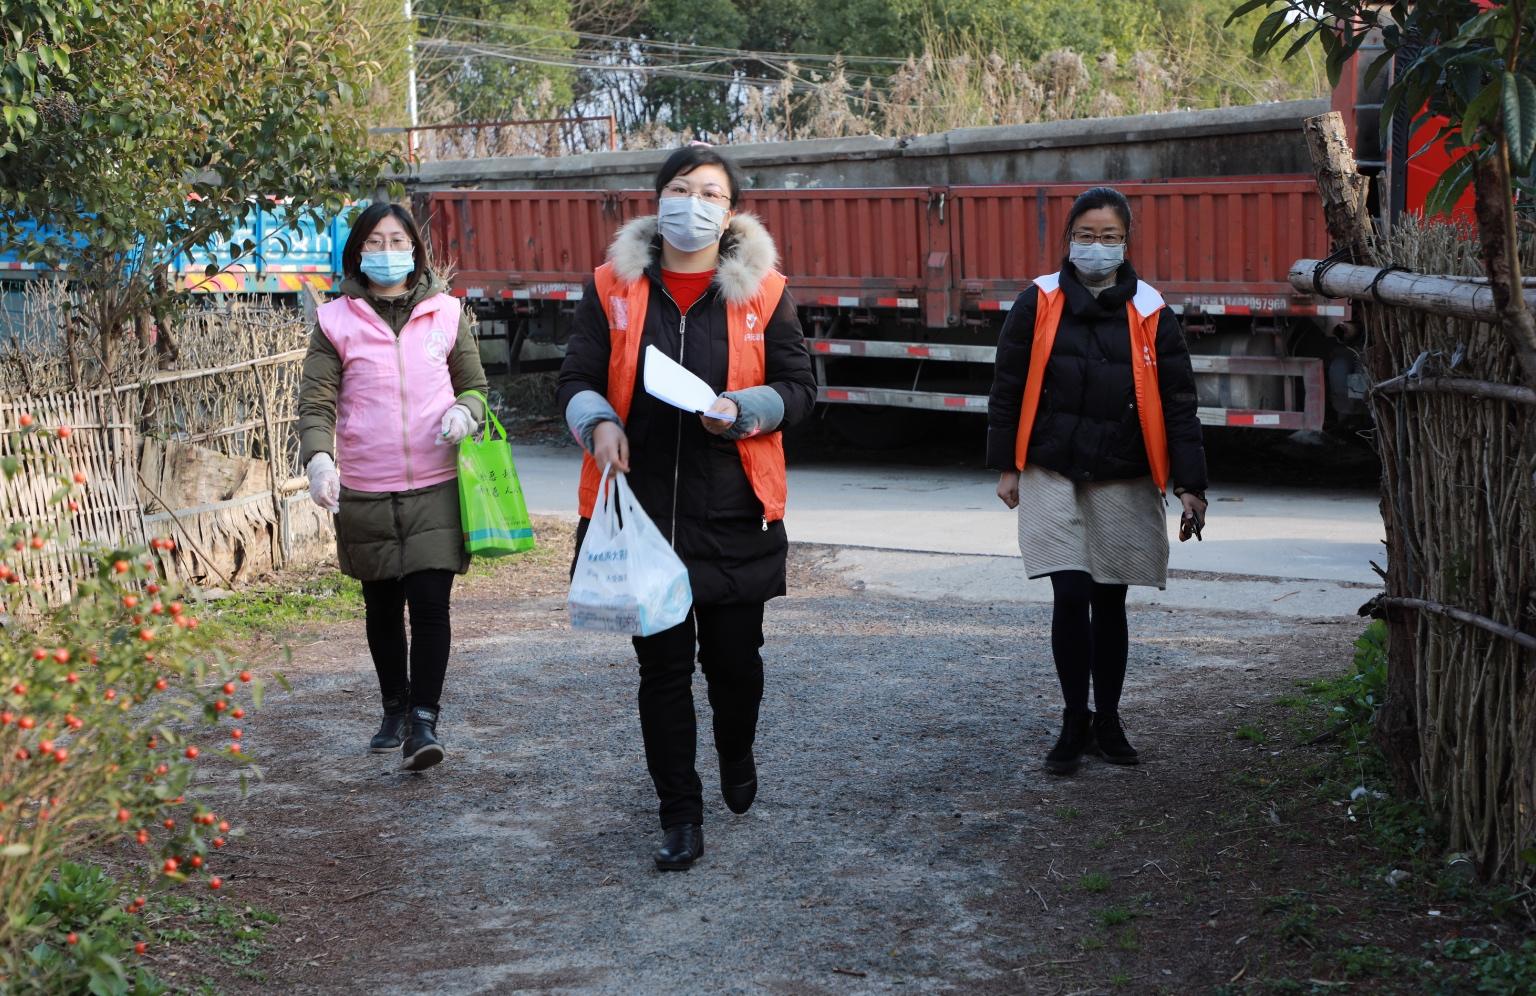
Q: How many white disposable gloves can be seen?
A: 2